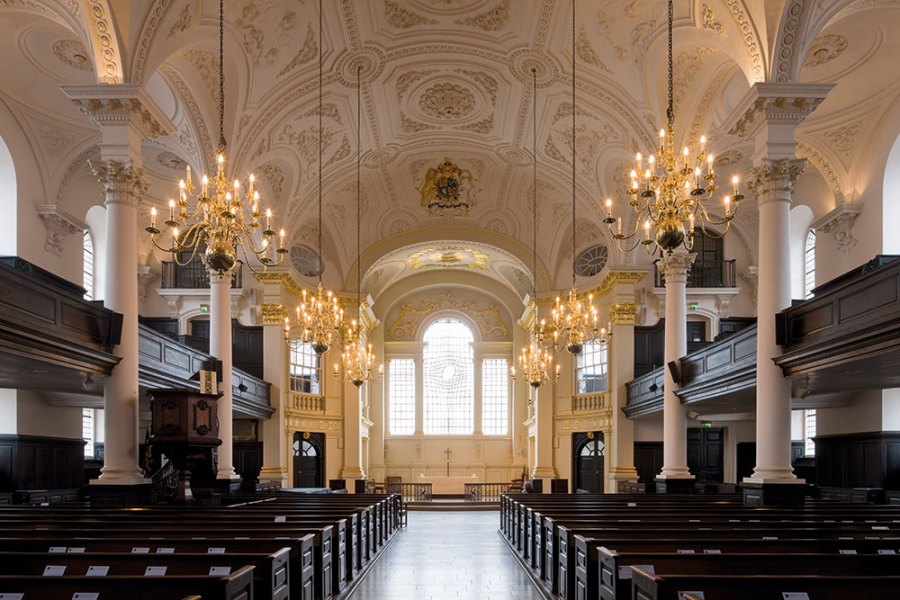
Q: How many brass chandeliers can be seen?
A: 6